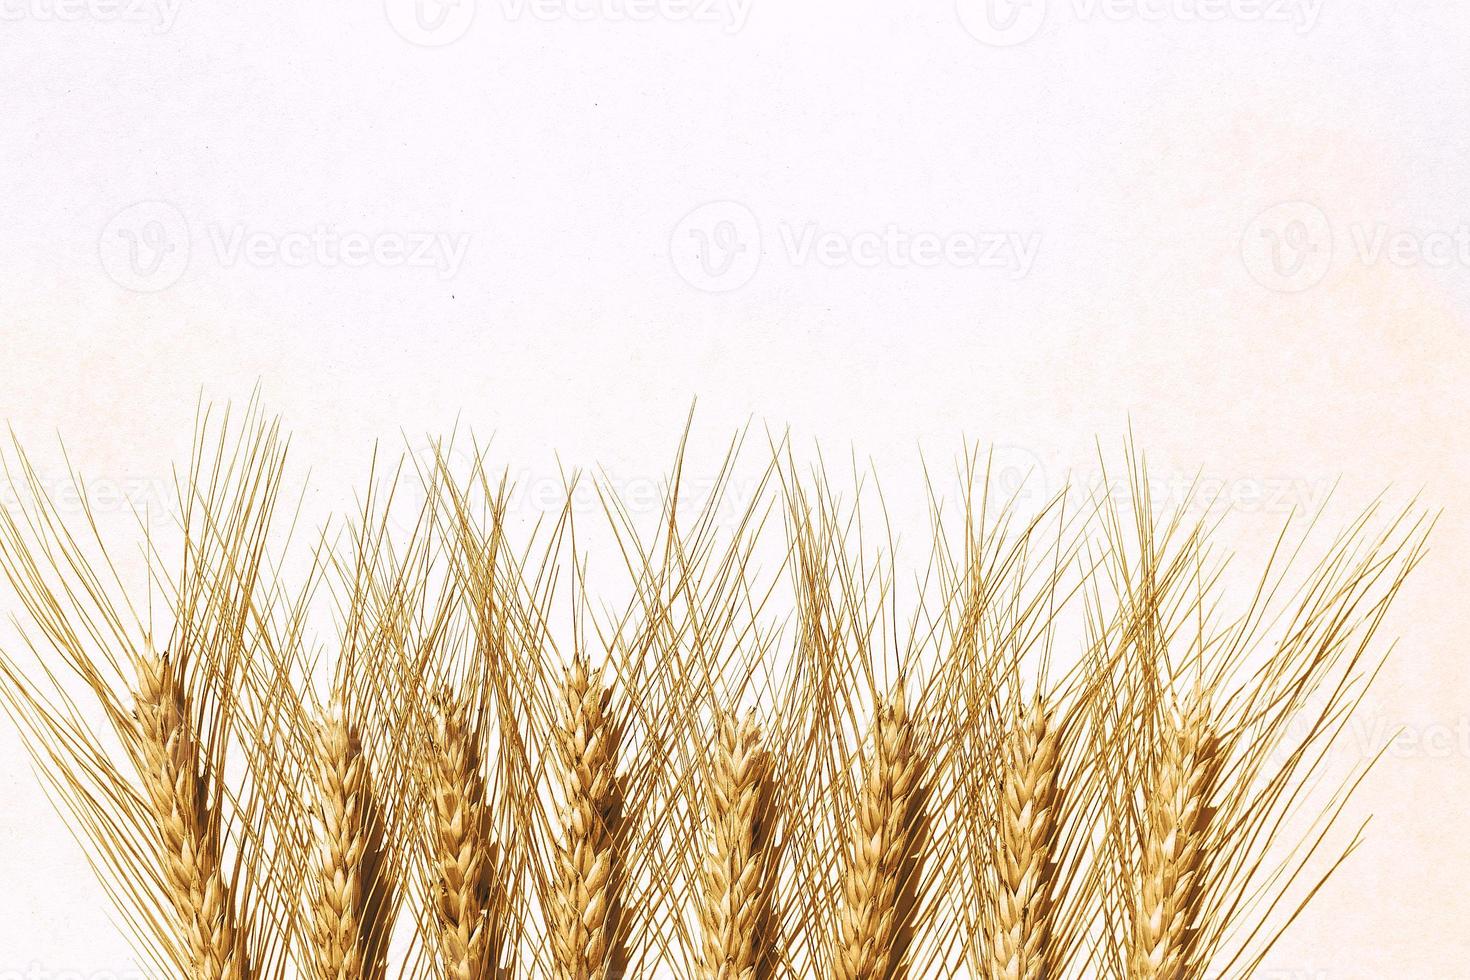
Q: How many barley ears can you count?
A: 8